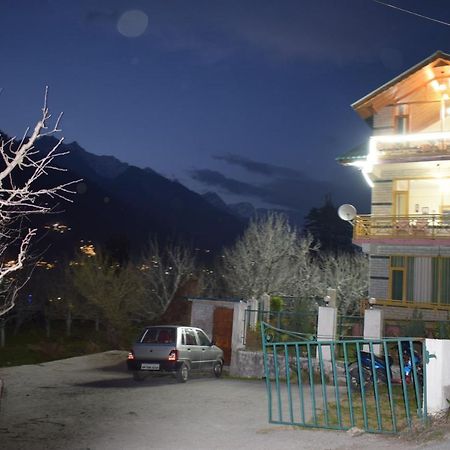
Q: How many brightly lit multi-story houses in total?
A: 1